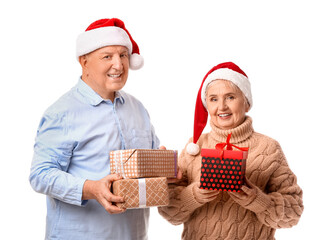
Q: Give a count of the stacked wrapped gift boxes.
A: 2